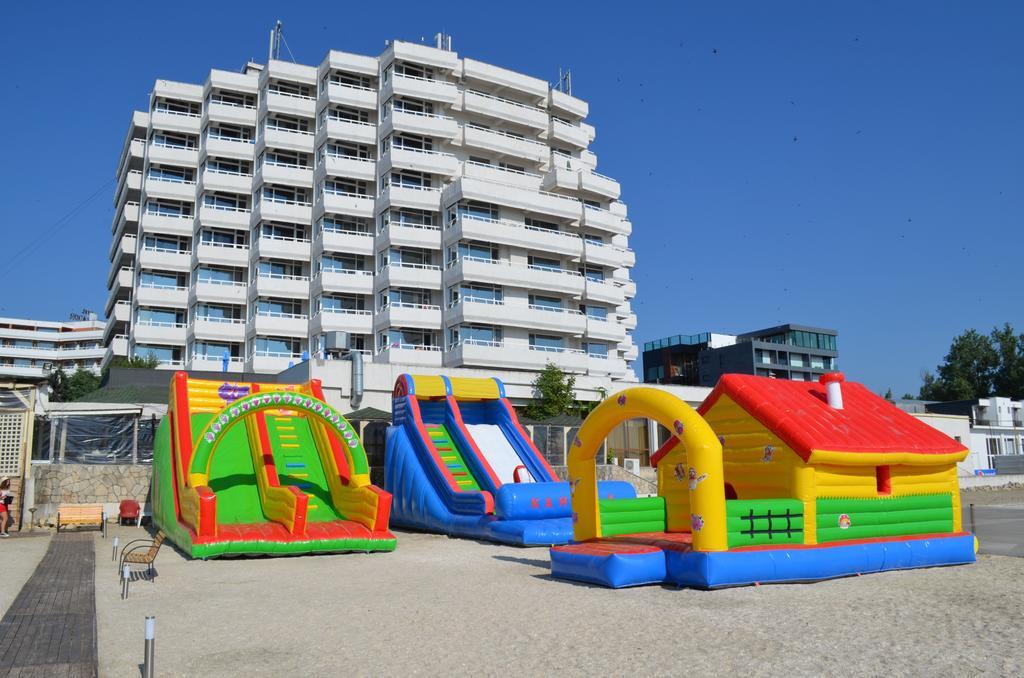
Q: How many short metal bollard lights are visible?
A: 4